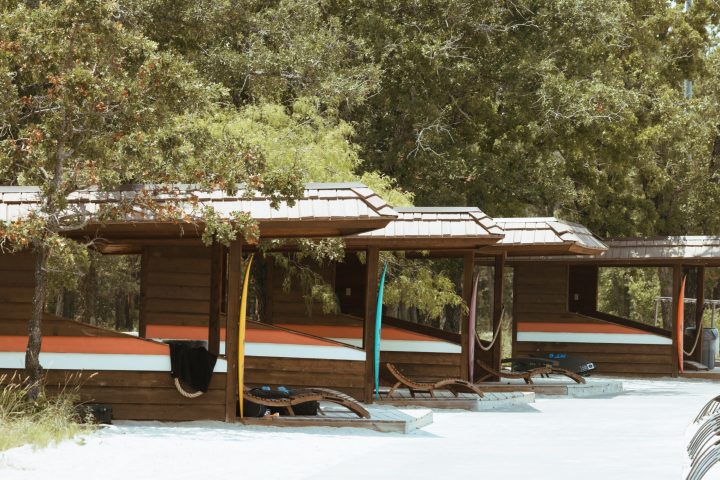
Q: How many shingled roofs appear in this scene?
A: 4